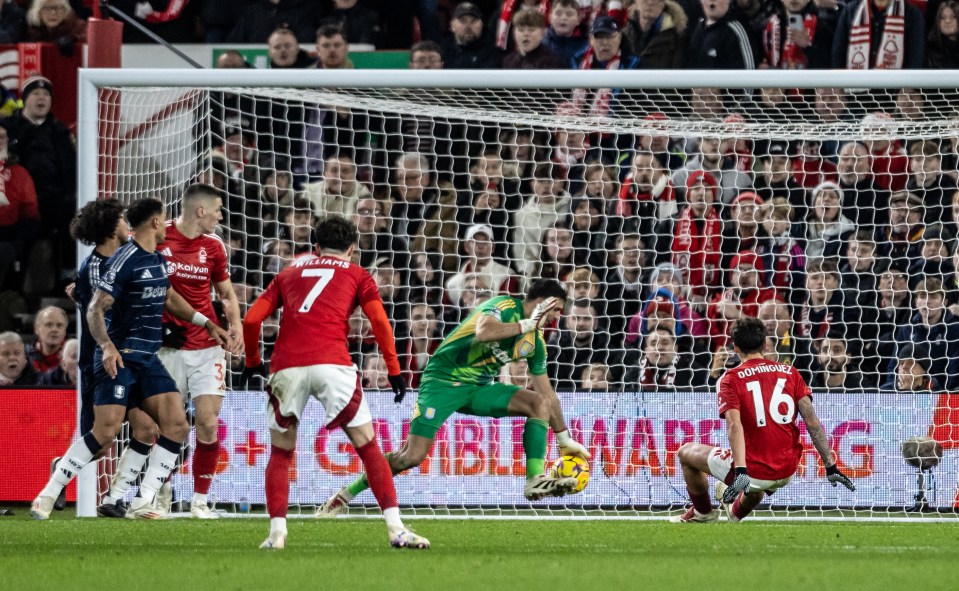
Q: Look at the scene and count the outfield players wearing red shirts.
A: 3